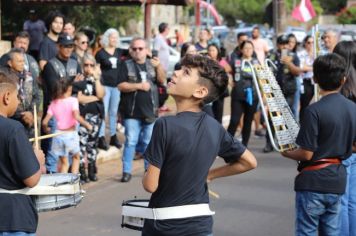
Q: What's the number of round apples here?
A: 0